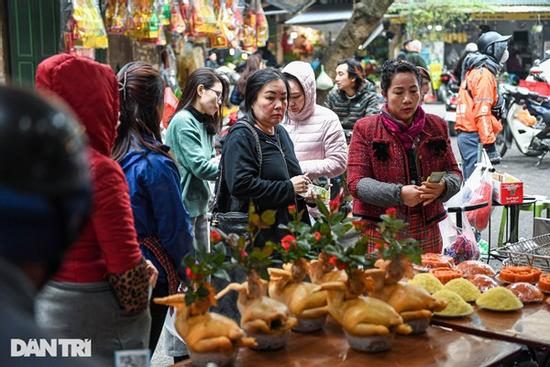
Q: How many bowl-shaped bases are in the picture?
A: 5